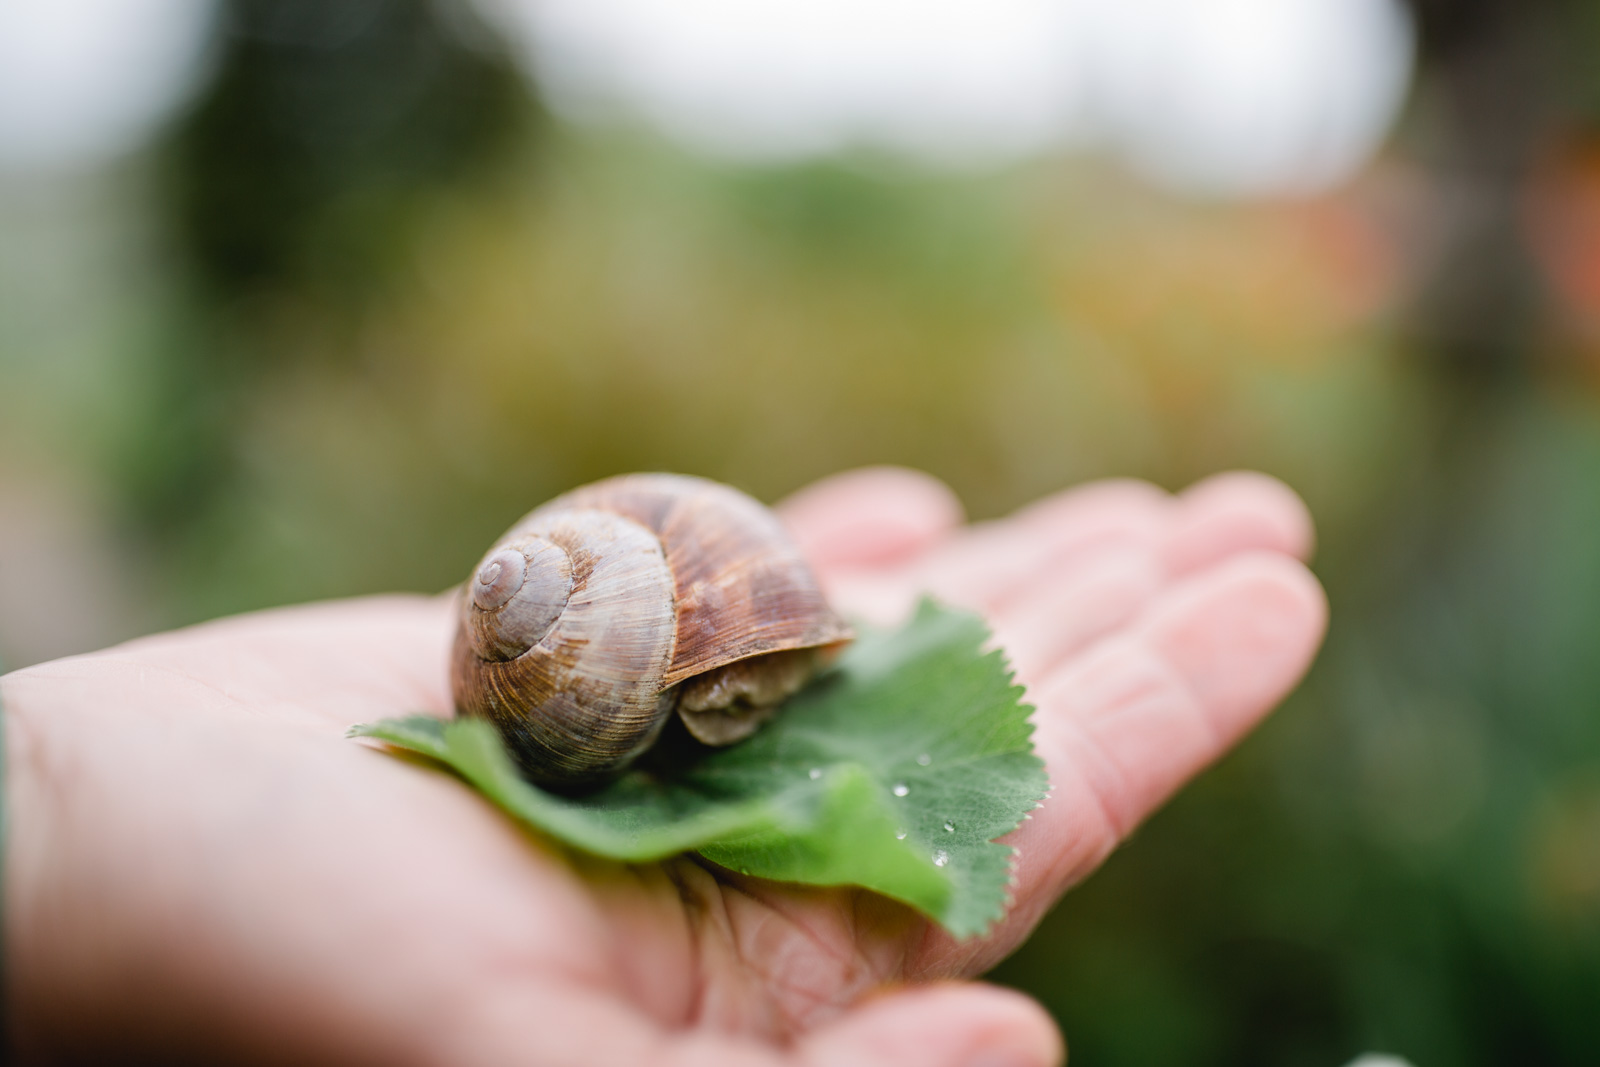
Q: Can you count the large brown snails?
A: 1